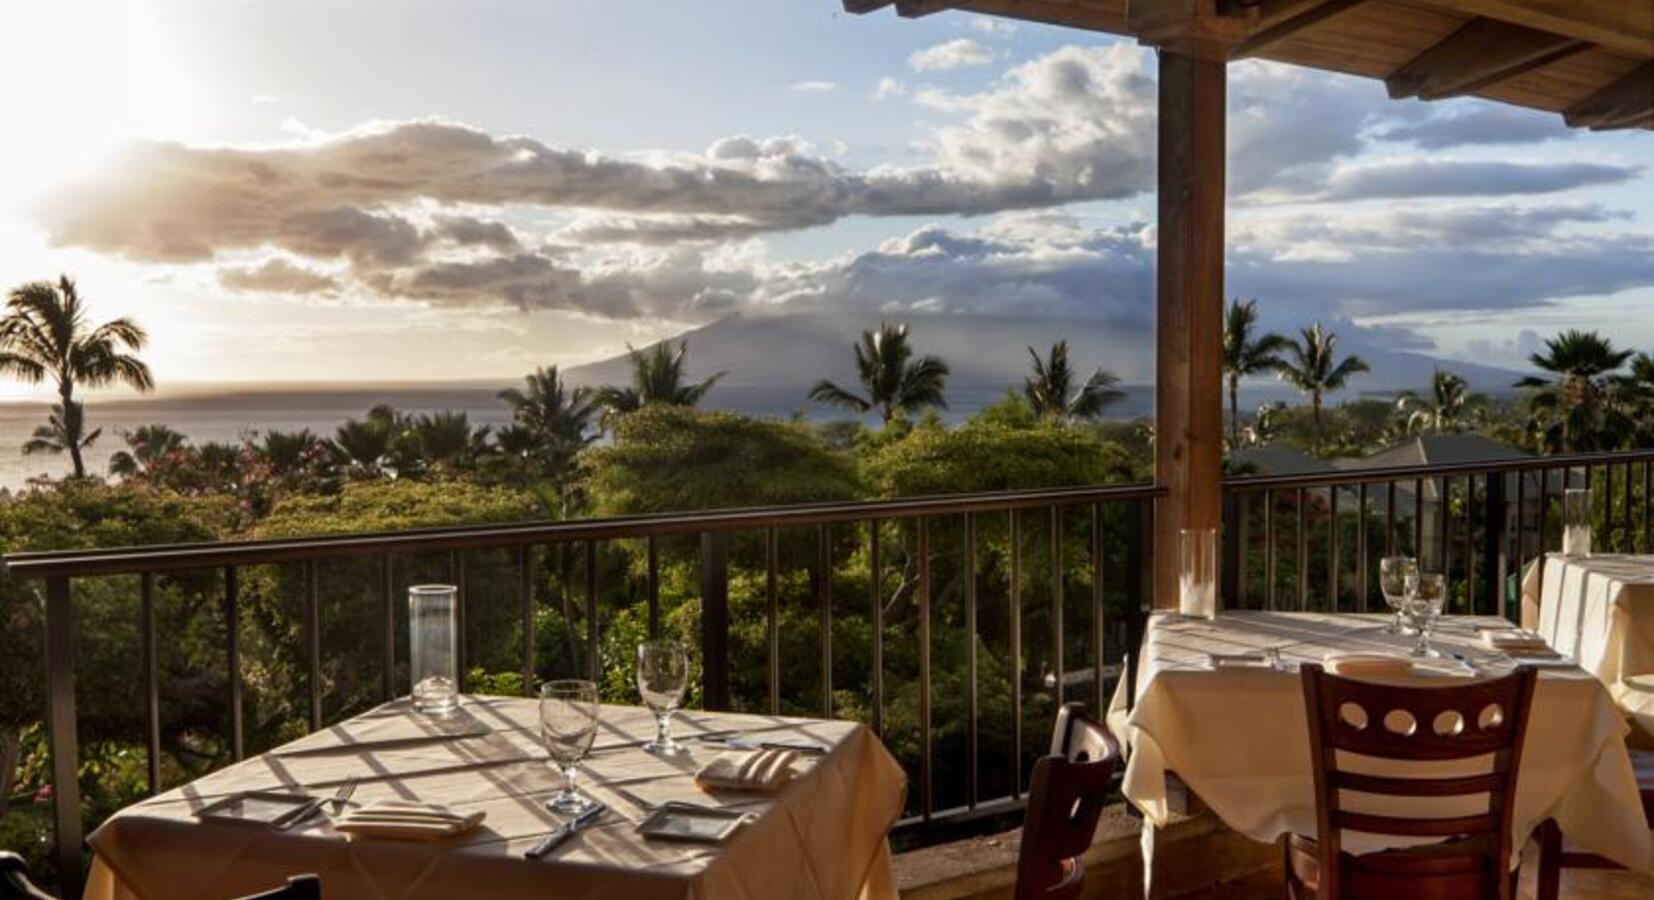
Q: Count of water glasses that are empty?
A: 4